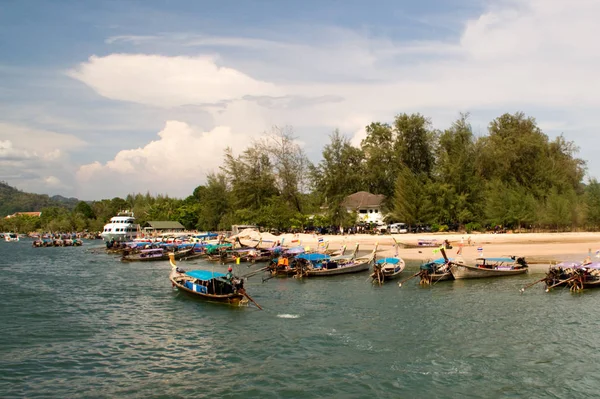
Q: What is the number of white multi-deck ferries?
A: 1